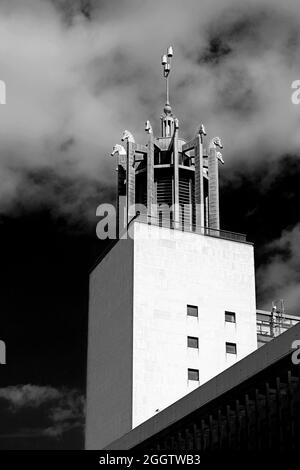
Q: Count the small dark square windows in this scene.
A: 5